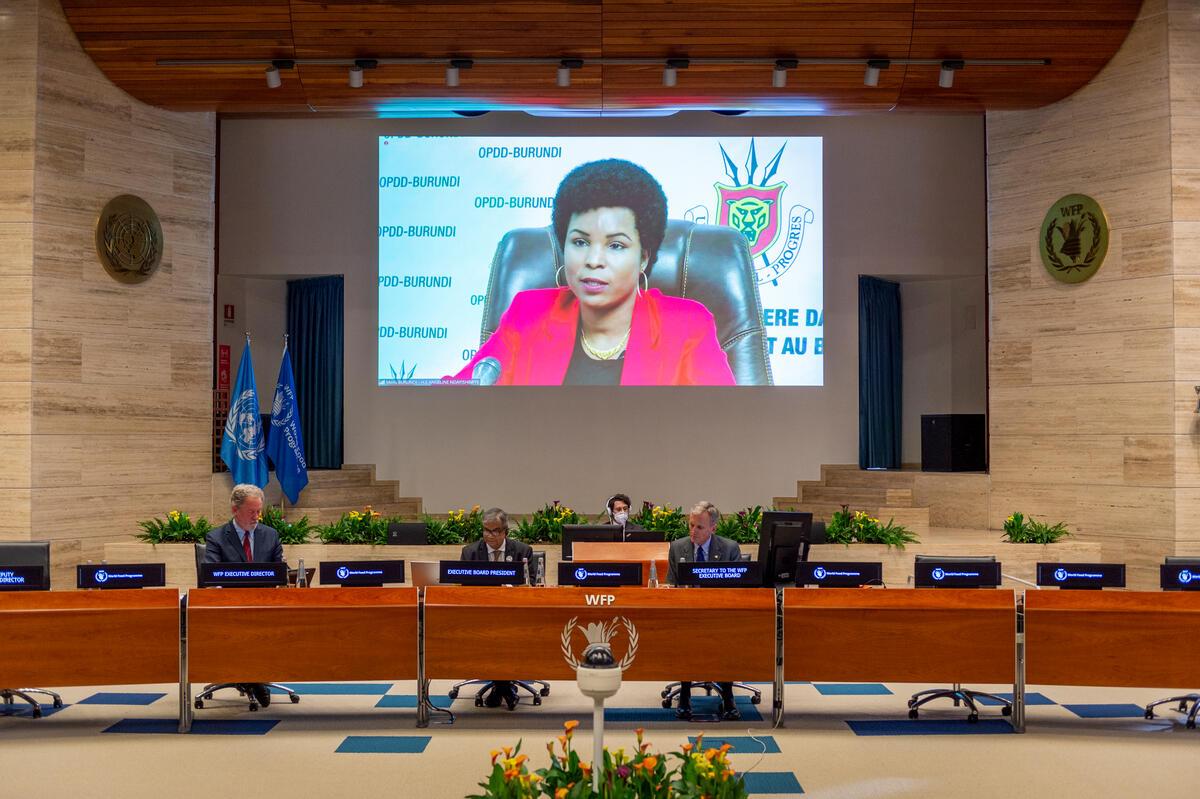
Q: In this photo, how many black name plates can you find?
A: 11